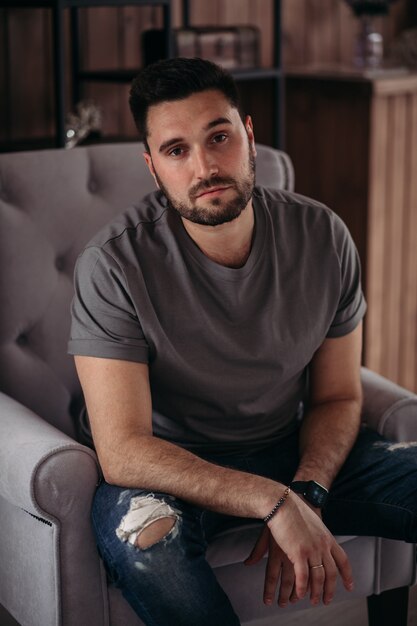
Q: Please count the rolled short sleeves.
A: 2